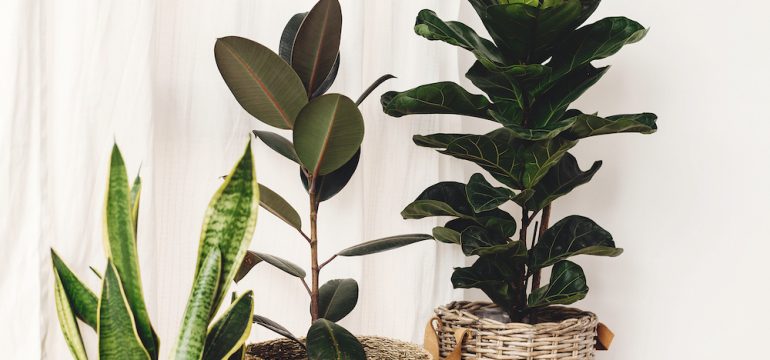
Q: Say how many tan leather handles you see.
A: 2